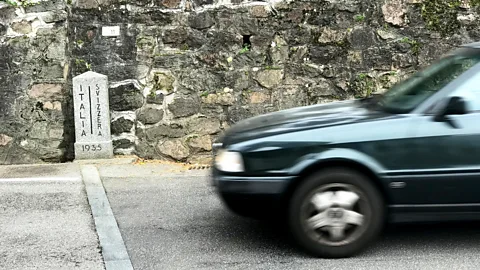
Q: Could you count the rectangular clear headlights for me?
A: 1